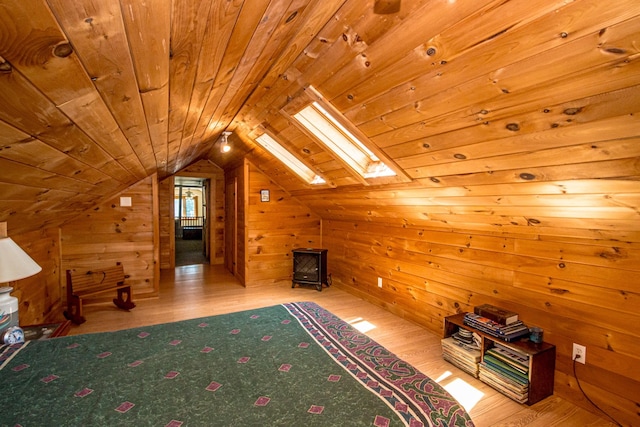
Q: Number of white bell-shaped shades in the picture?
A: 1